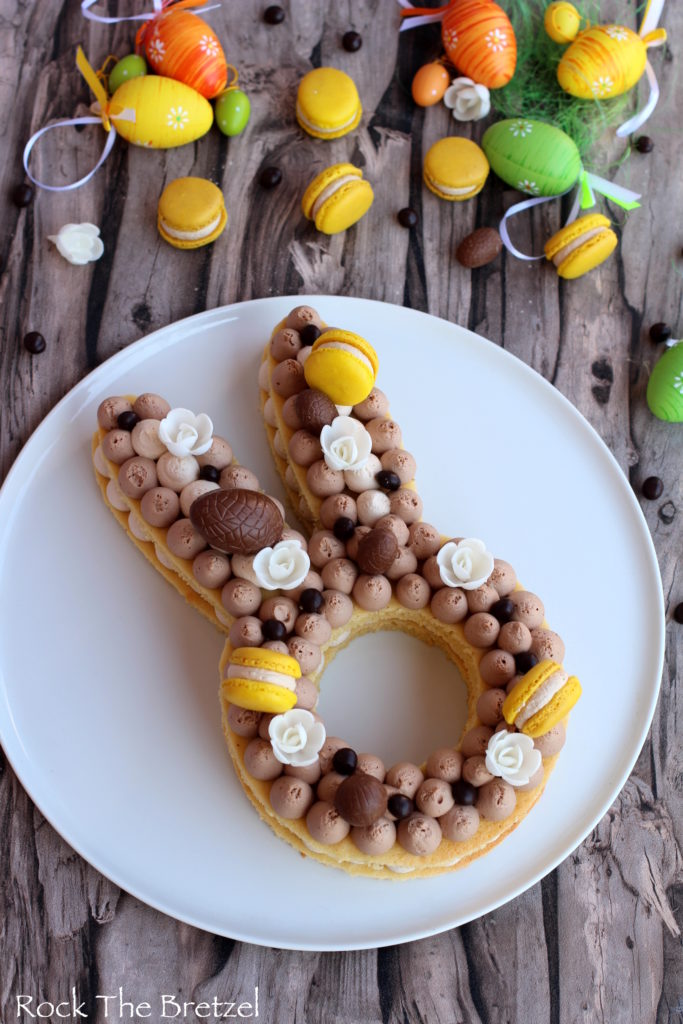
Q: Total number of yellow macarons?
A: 8